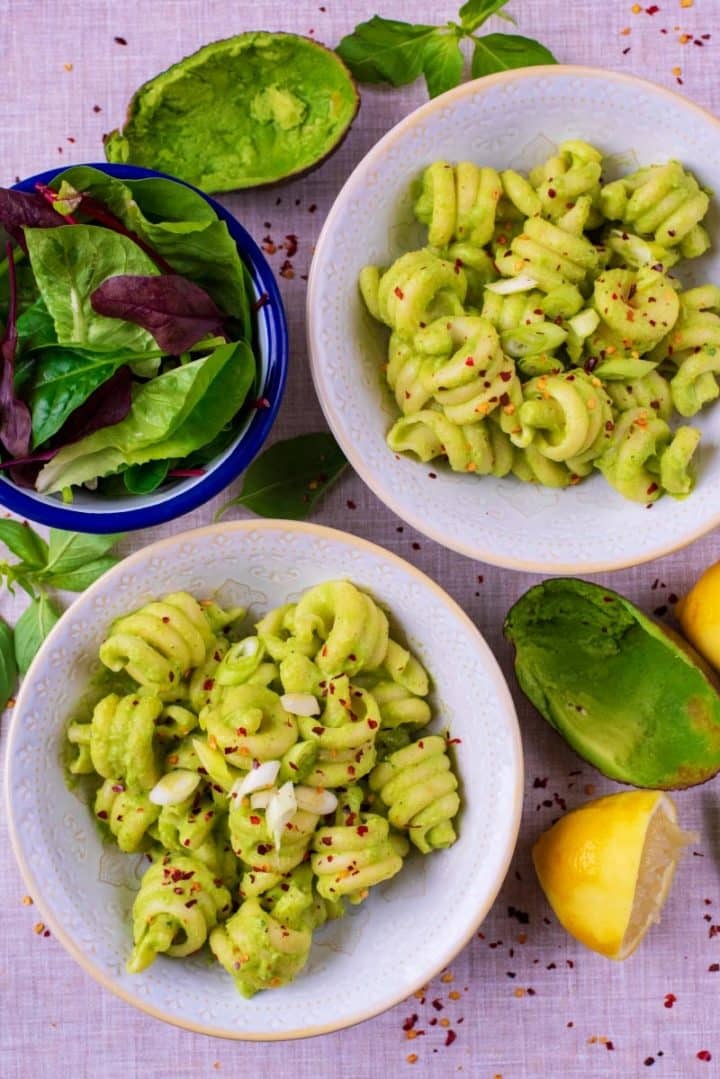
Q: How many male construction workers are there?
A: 0